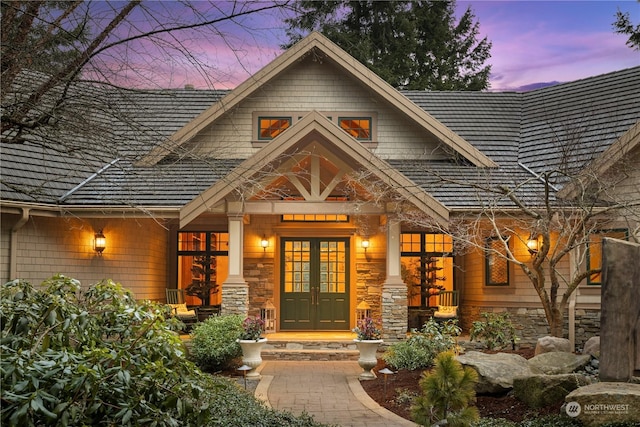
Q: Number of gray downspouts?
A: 2